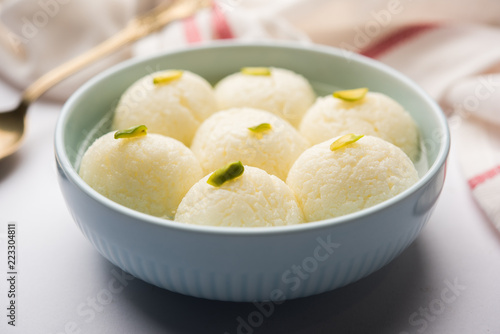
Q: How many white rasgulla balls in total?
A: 7